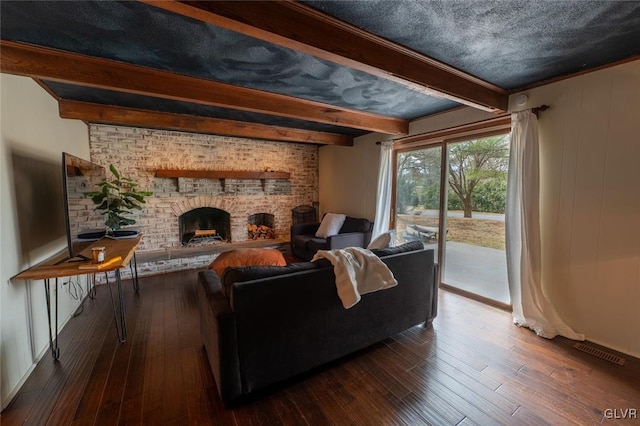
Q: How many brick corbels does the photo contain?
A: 3